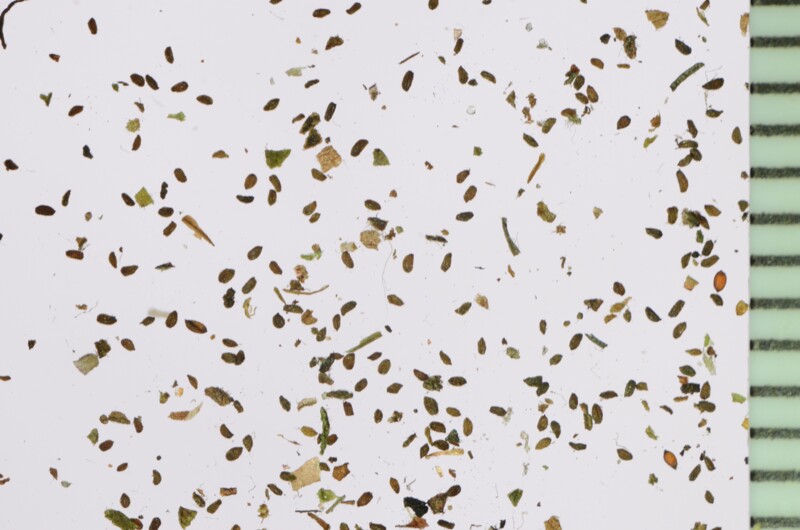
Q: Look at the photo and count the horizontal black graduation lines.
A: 13